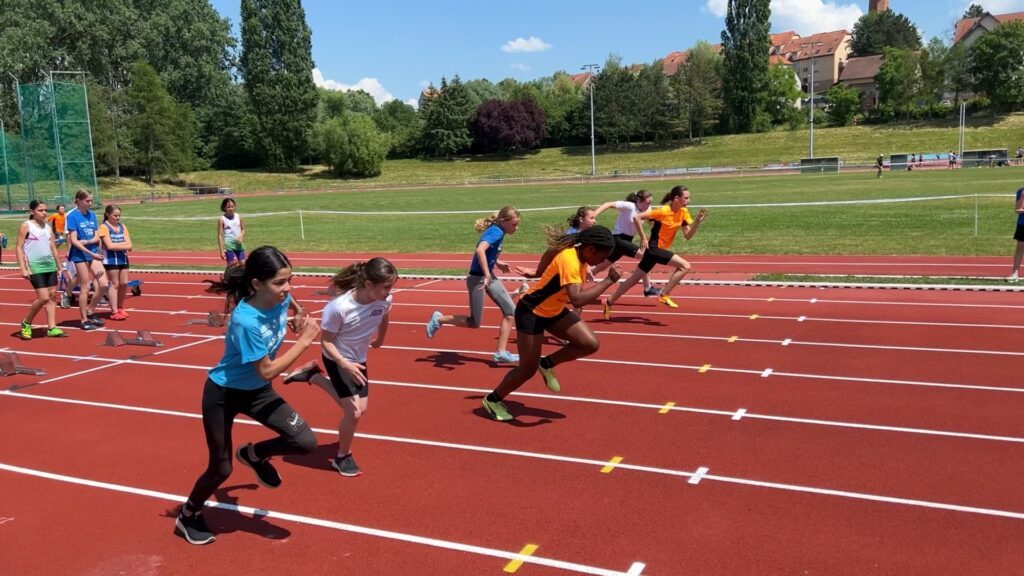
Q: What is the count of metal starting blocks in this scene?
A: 3